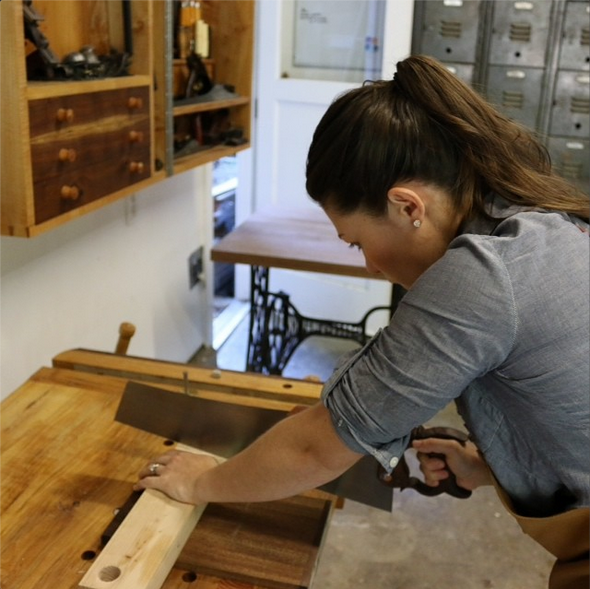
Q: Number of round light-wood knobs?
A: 6